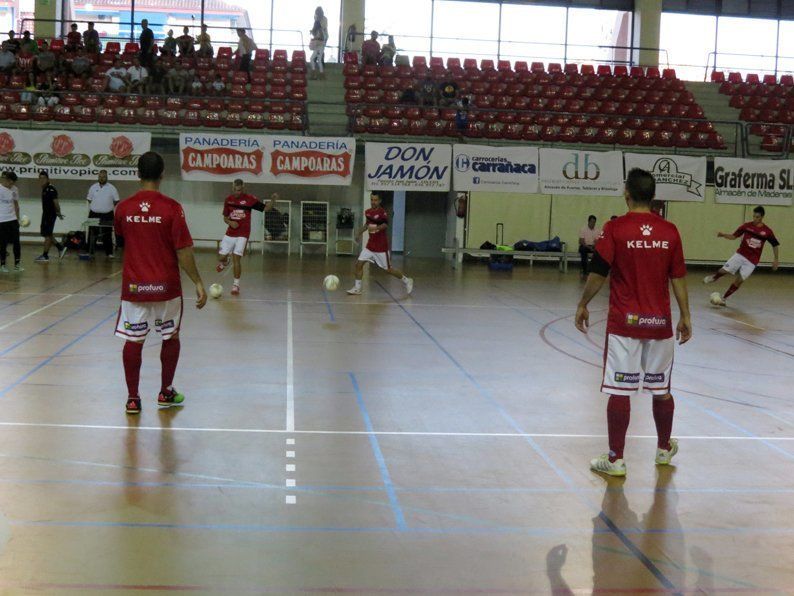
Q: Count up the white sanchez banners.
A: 1